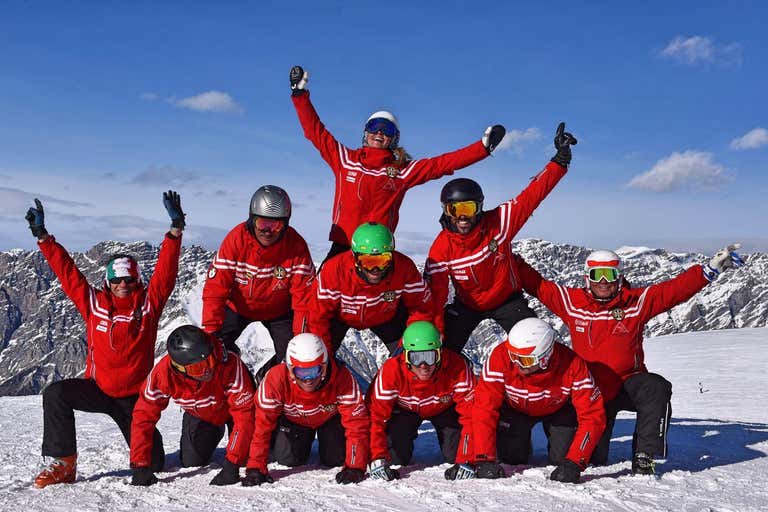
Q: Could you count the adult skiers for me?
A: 10